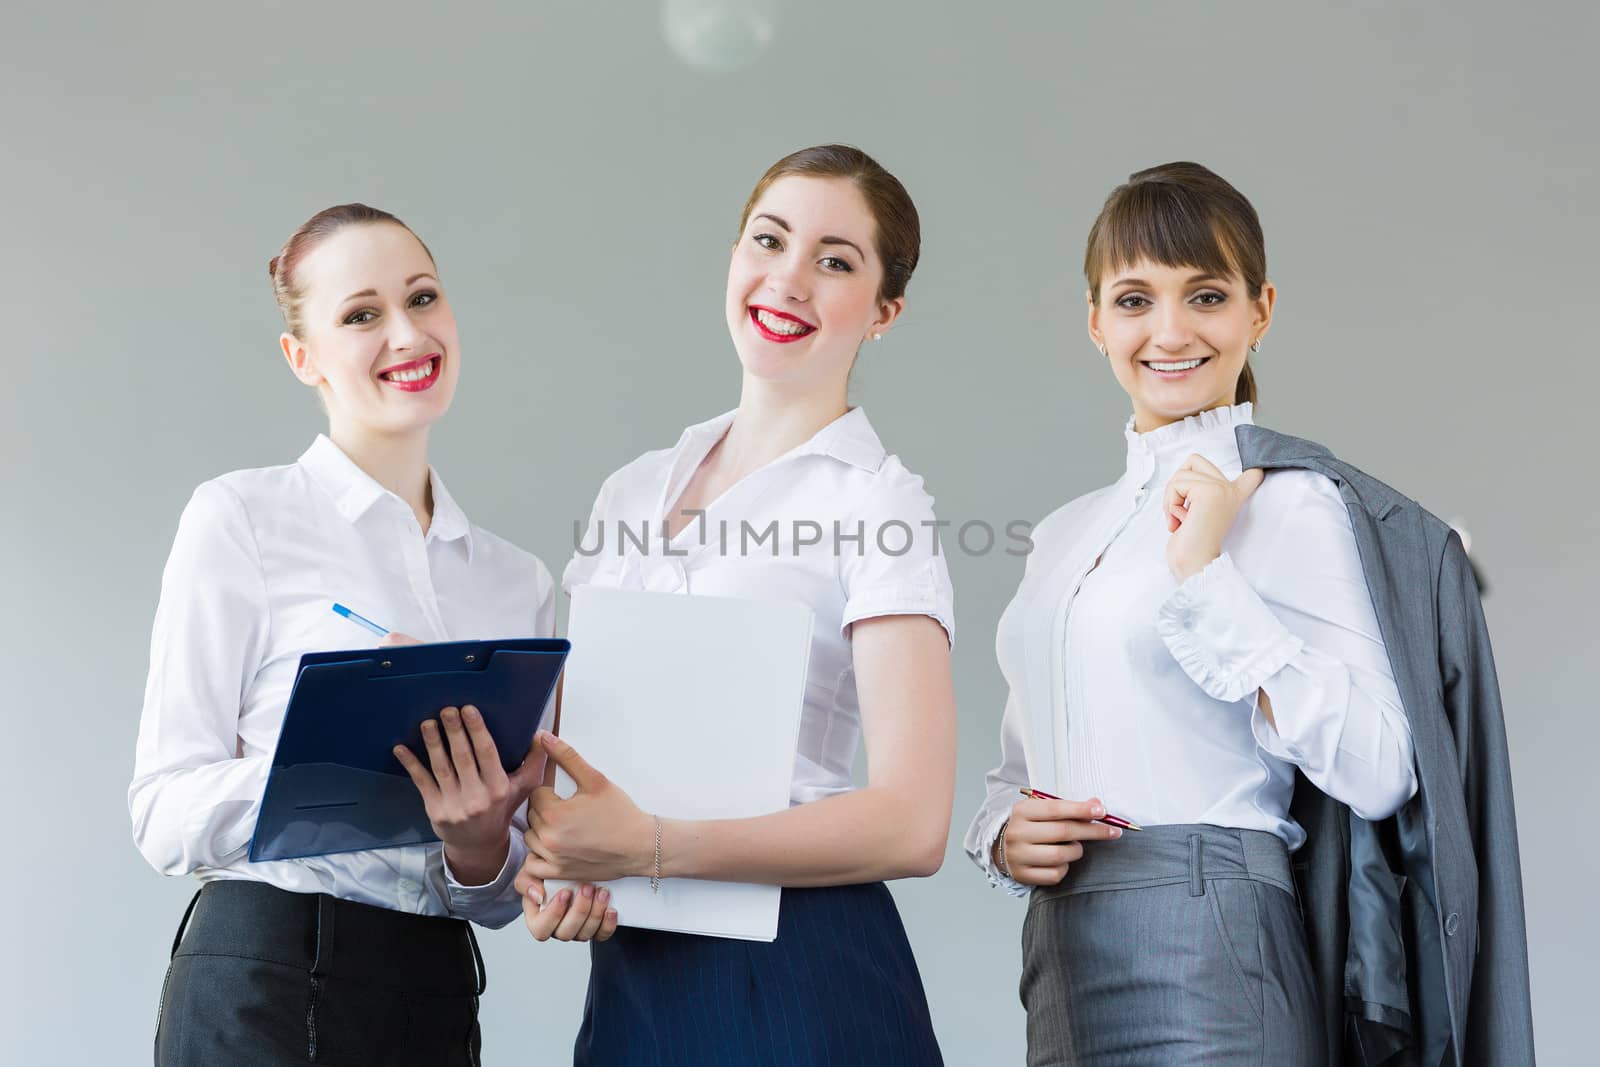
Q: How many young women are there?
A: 3